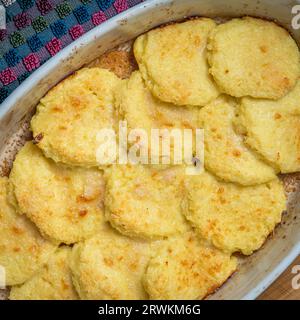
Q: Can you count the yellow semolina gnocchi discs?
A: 13